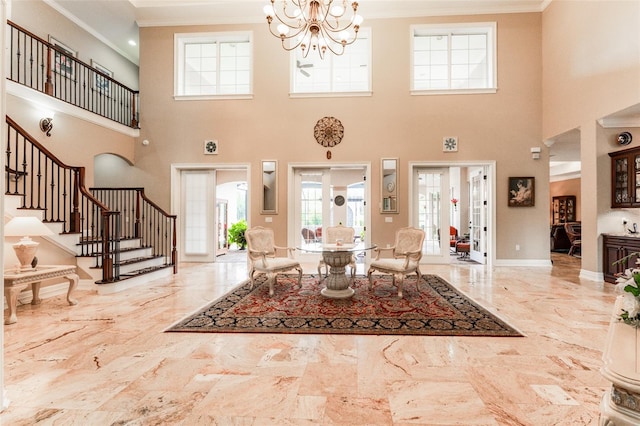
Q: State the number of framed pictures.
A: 3